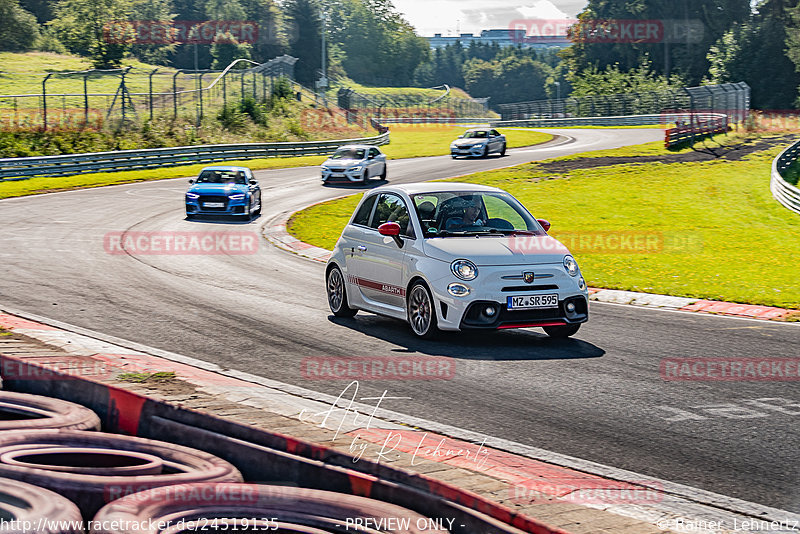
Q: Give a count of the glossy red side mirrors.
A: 2